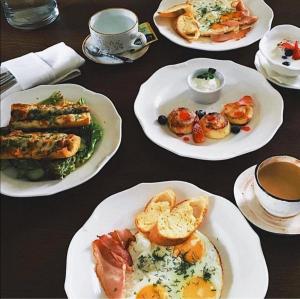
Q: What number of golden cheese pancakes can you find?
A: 3